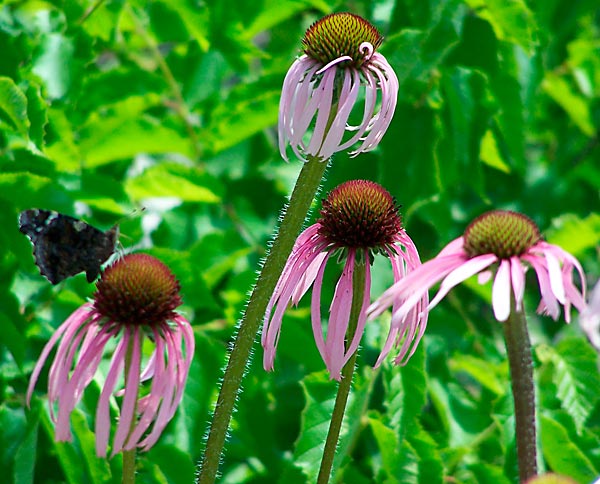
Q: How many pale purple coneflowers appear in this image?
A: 4